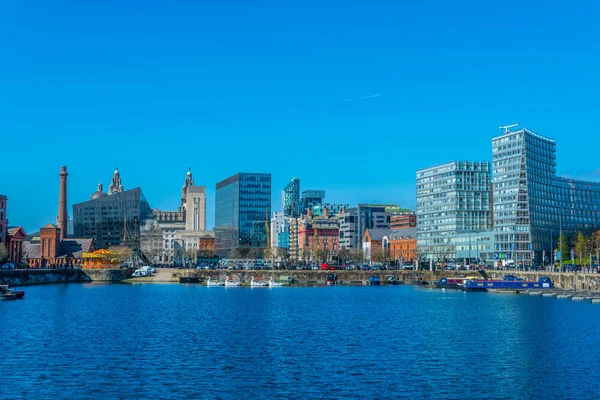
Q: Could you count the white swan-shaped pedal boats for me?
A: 4